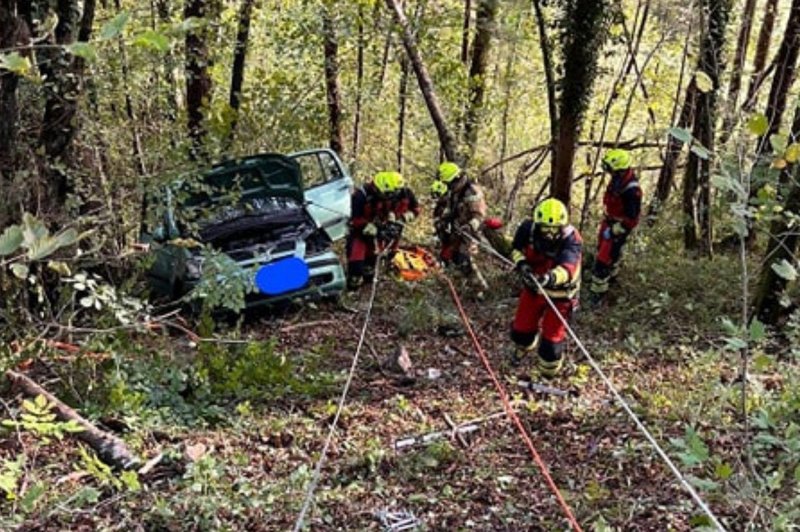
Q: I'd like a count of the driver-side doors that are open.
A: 1